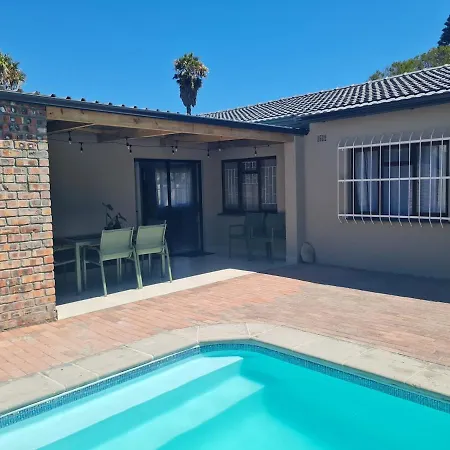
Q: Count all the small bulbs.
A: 9